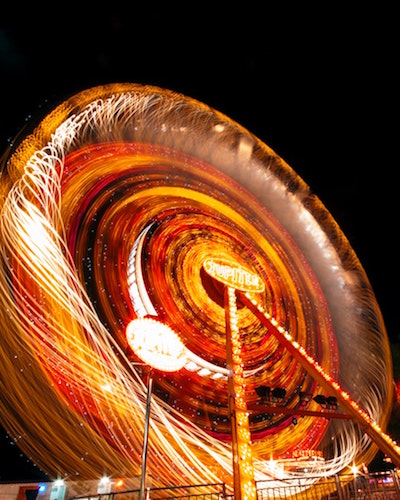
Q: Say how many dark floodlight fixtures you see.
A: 4